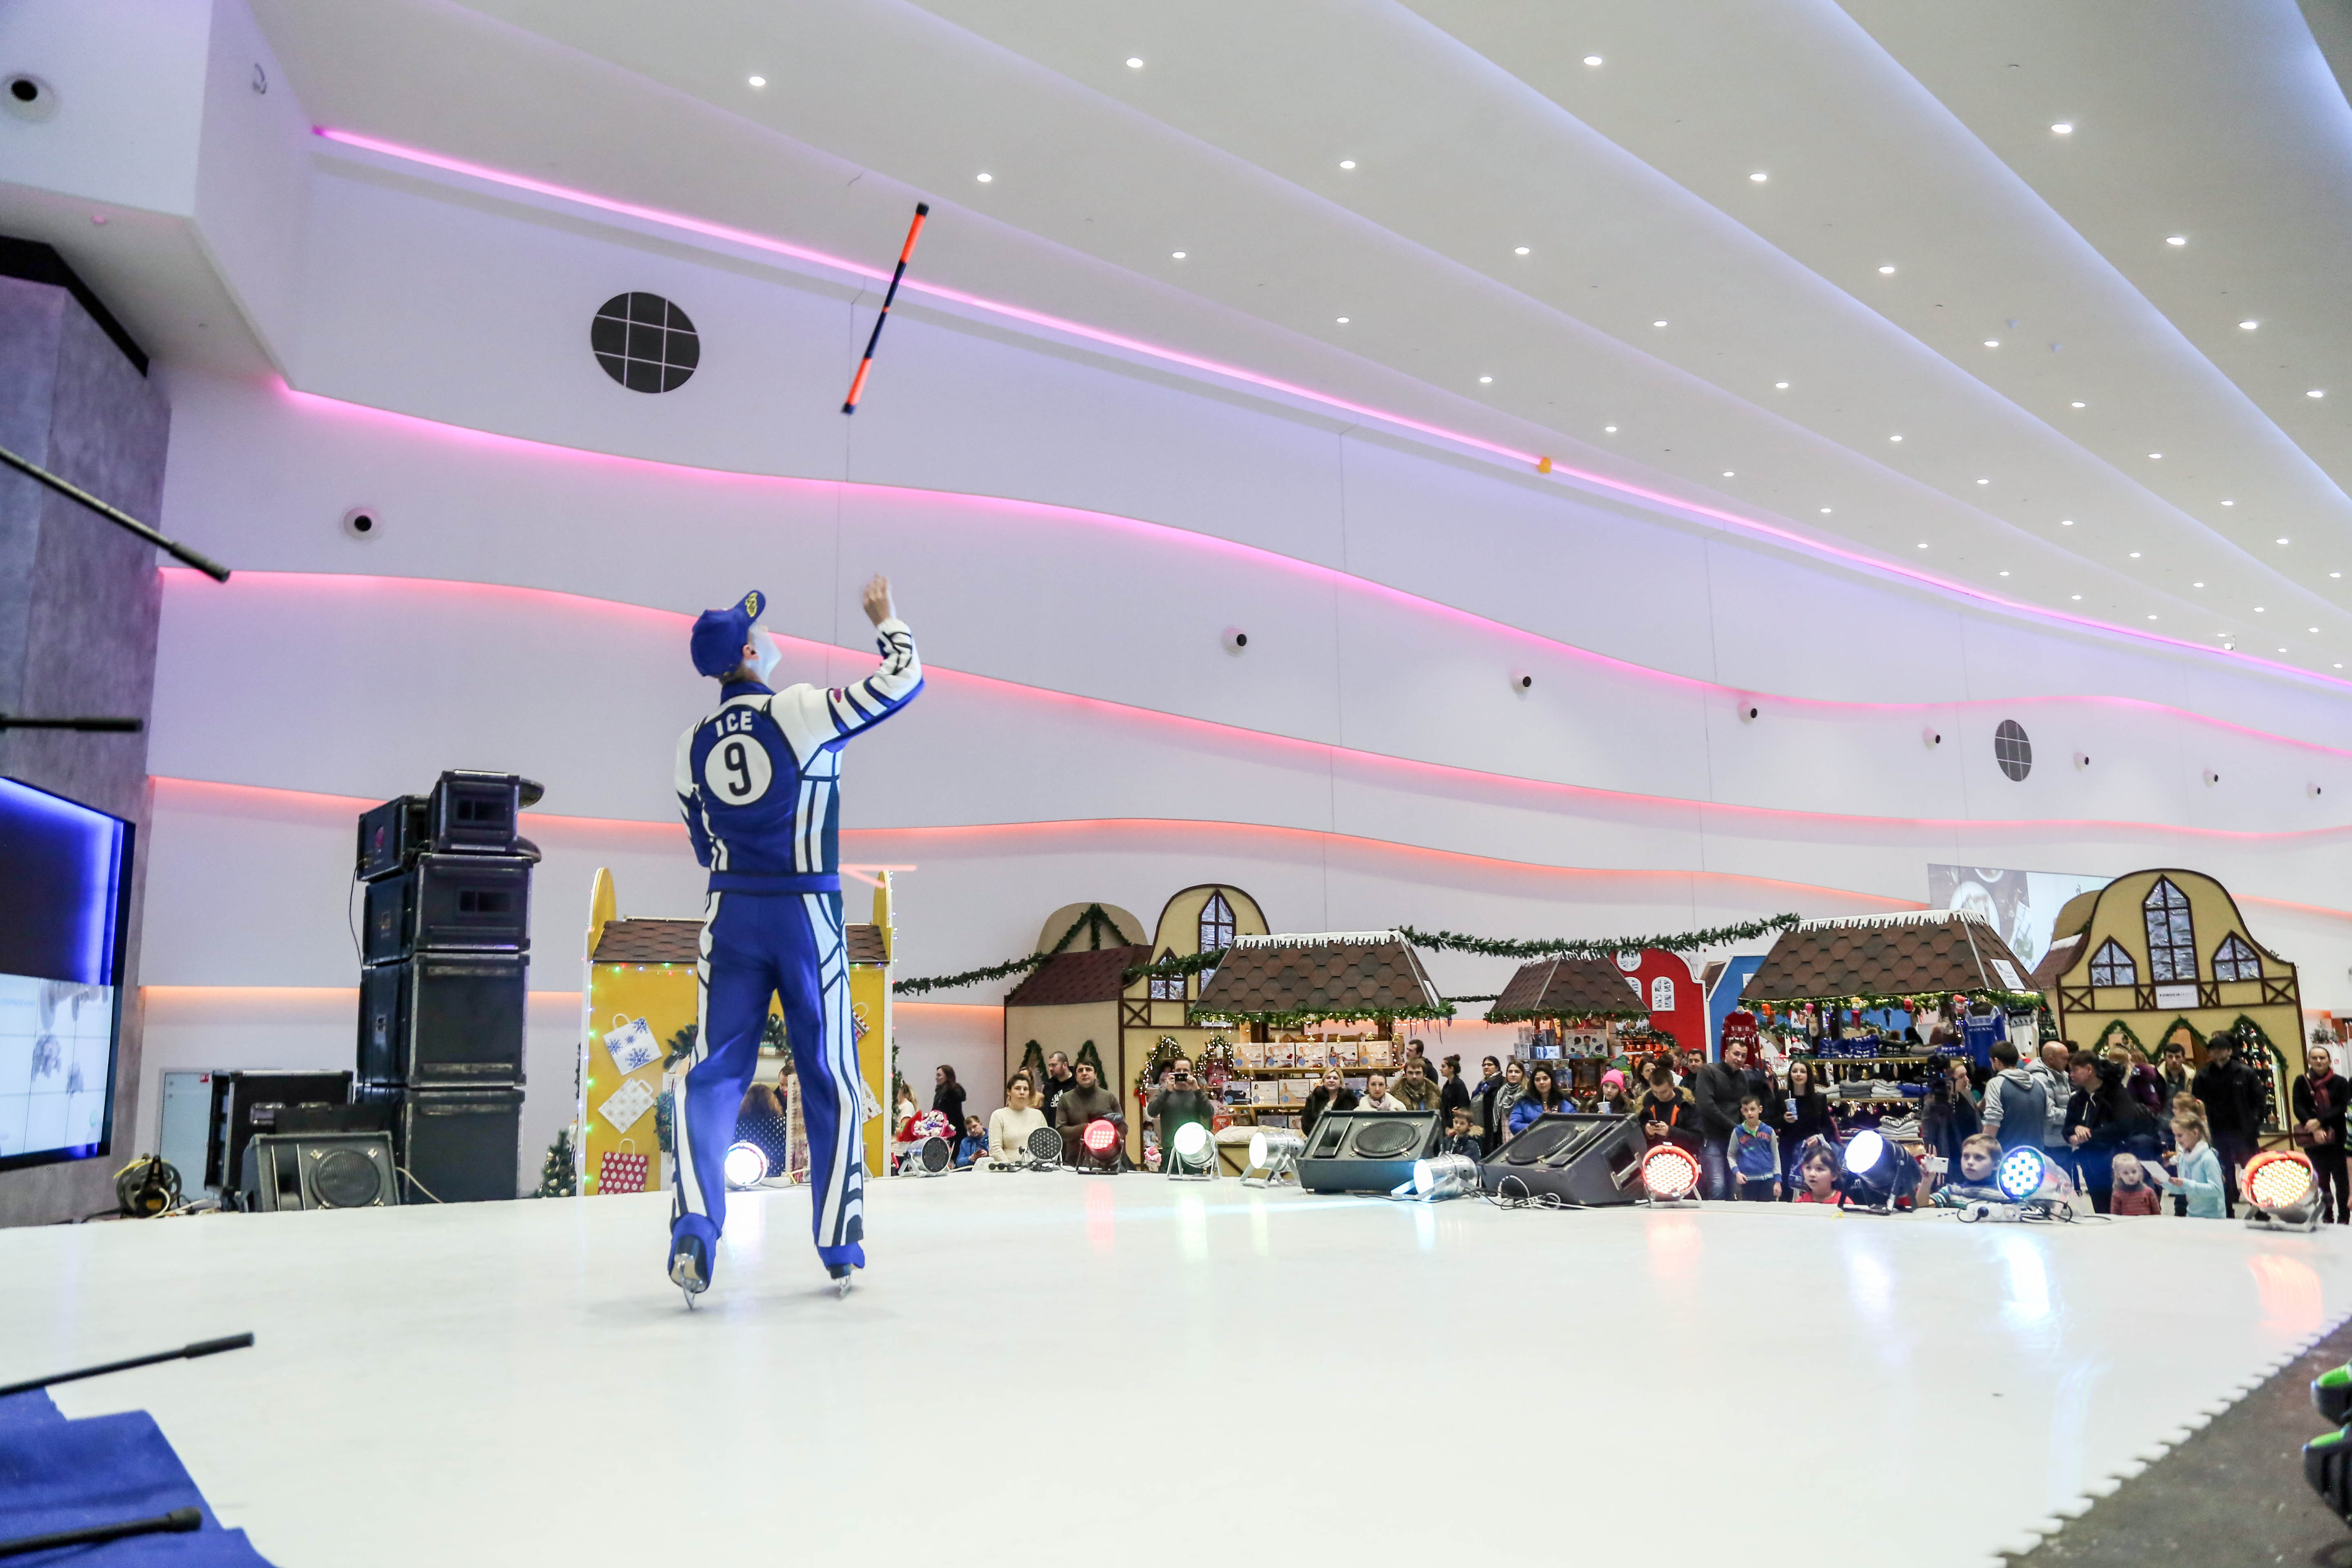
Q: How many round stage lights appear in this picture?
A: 11